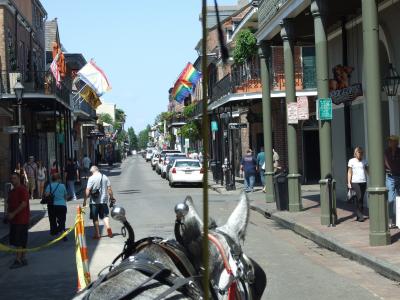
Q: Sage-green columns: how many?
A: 4